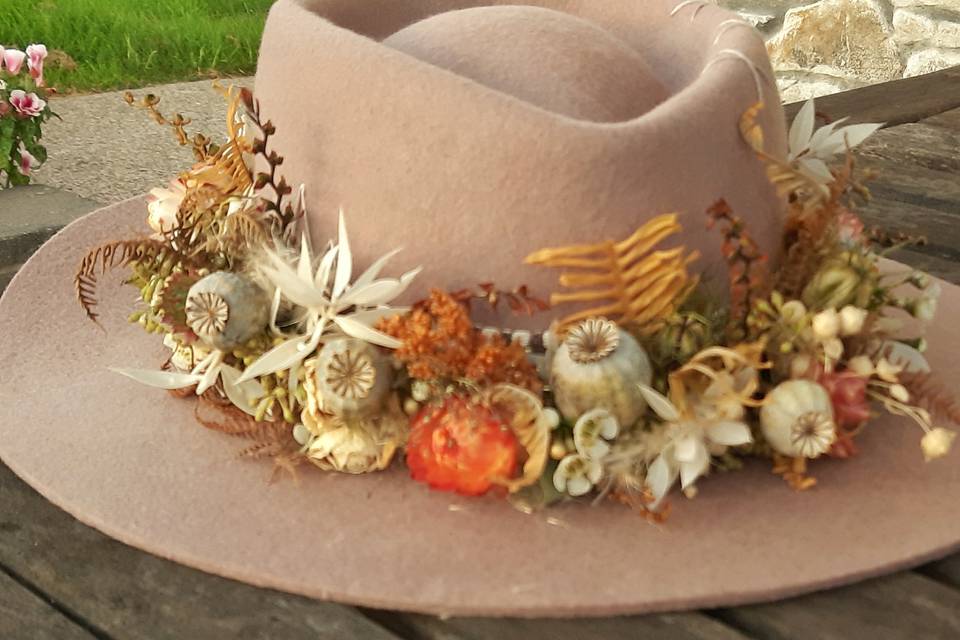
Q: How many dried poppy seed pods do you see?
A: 4